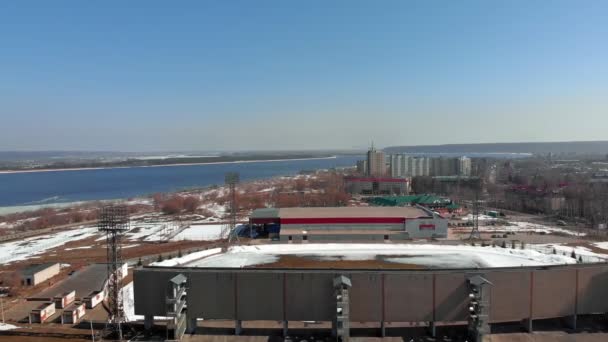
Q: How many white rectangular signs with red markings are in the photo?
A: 4